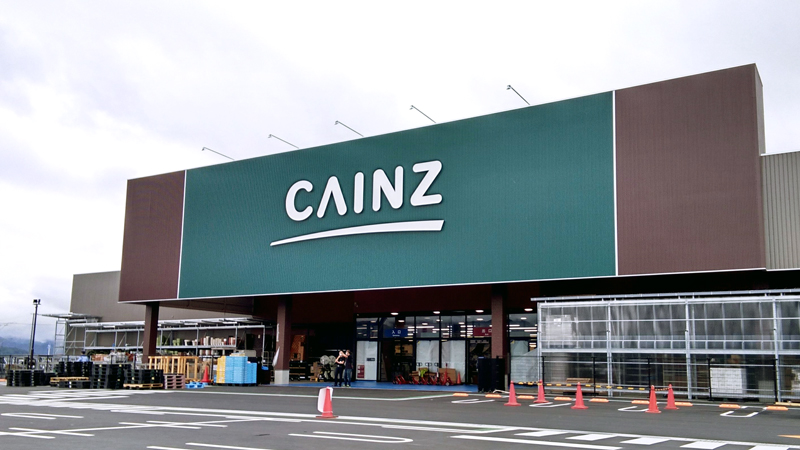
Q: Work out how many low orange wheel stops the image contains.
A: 9